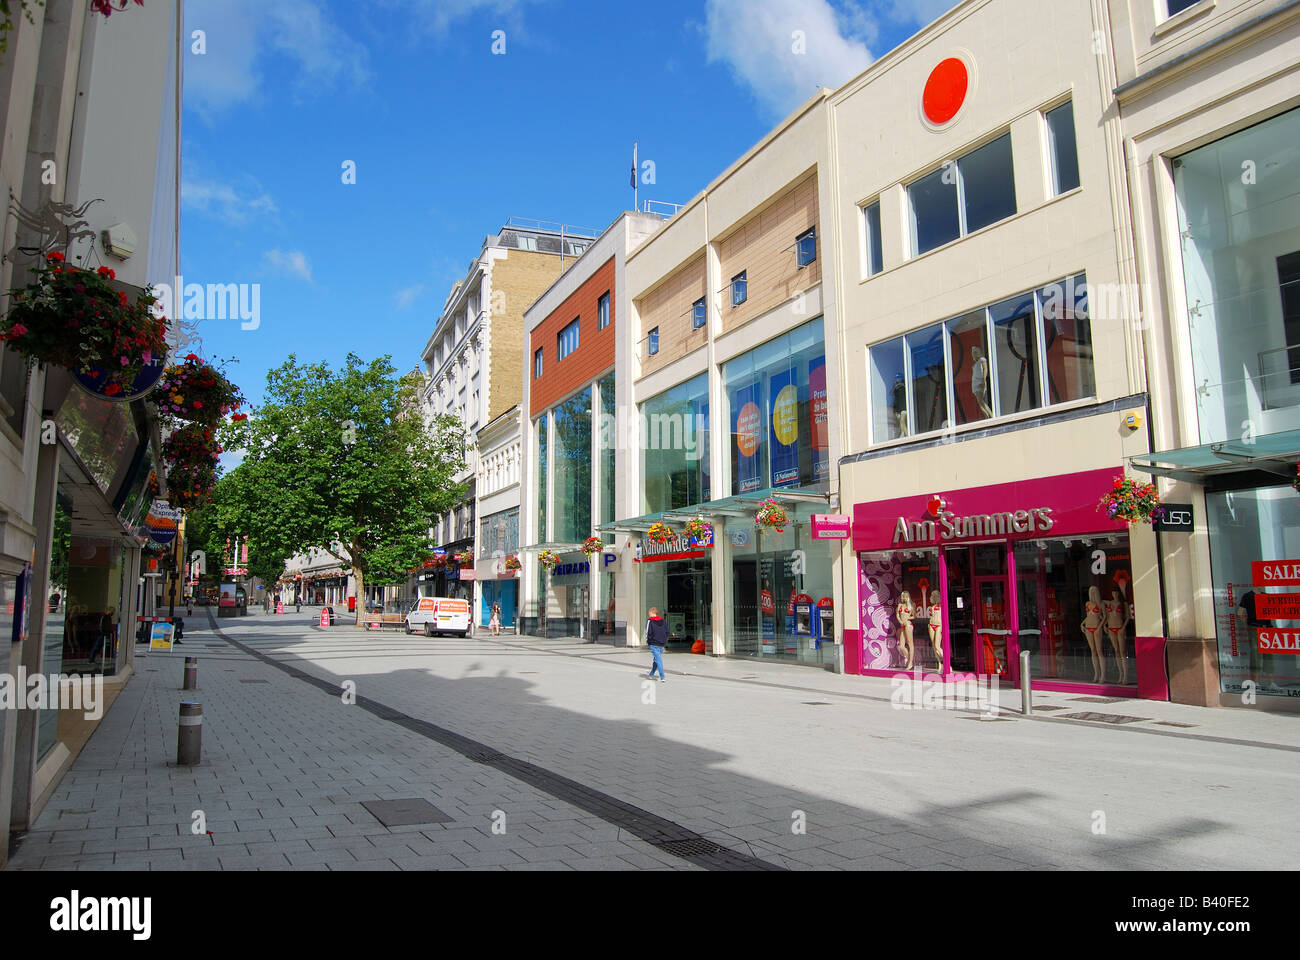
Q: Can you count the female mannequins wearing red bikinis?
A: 4